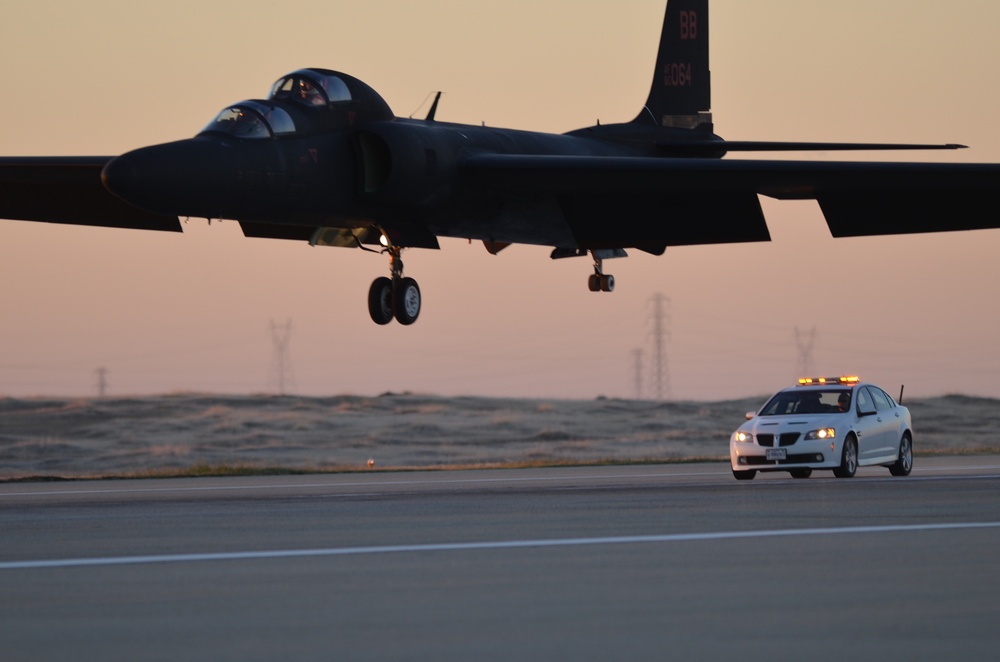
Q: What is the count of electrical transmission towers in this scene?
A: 5